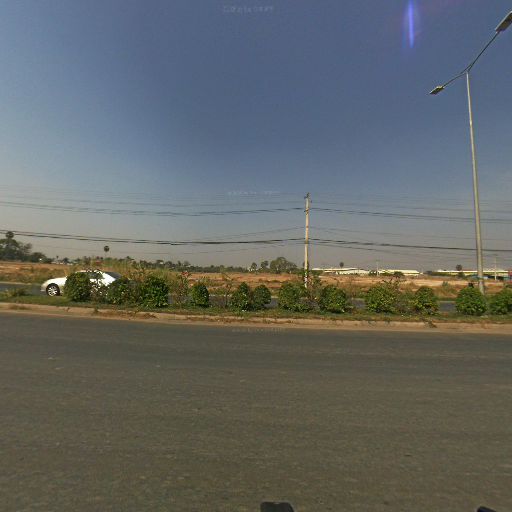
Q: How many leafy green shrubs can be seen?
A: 12